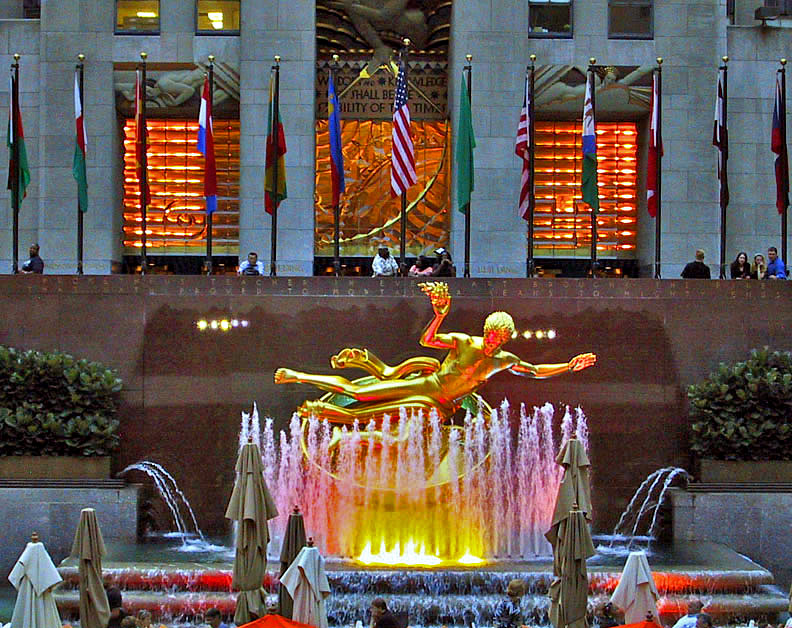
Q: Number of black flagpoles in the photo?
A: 13